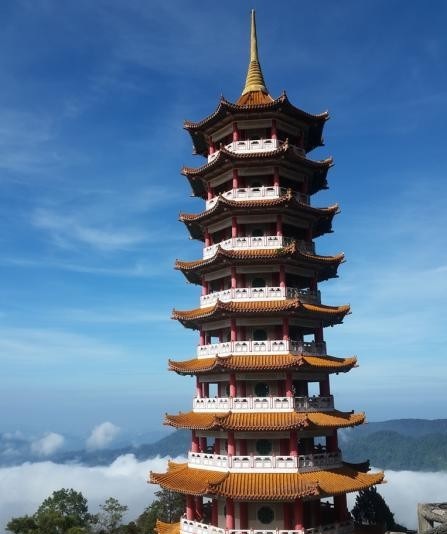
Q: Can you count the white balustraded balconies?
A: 8